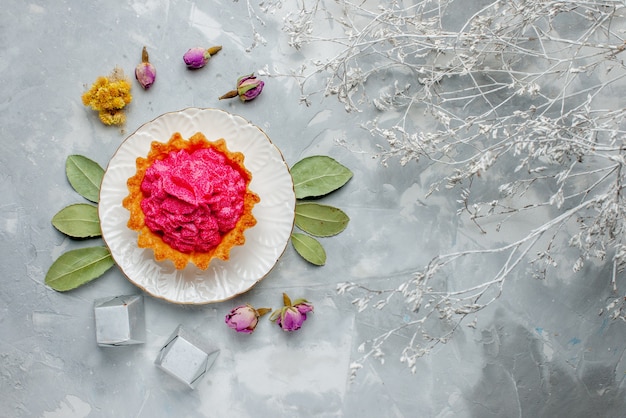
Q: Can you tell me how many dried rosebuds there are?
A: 5